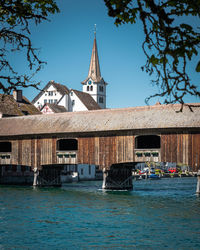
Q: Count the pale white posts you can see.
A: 3